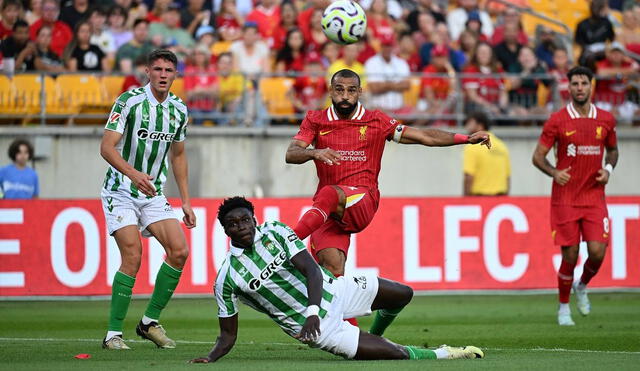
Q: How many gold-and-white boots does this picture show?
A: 2